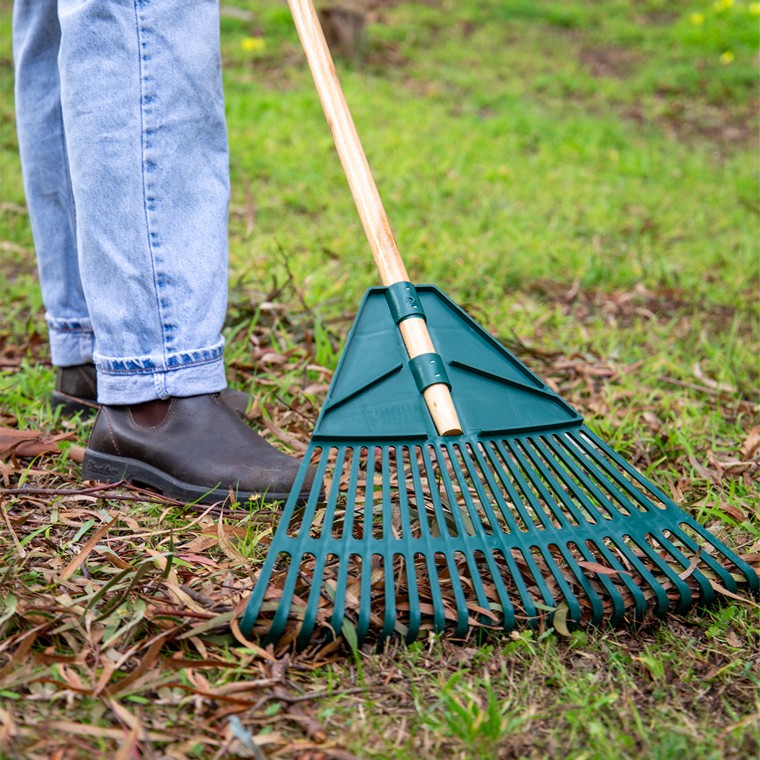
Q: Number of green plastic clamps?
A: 2